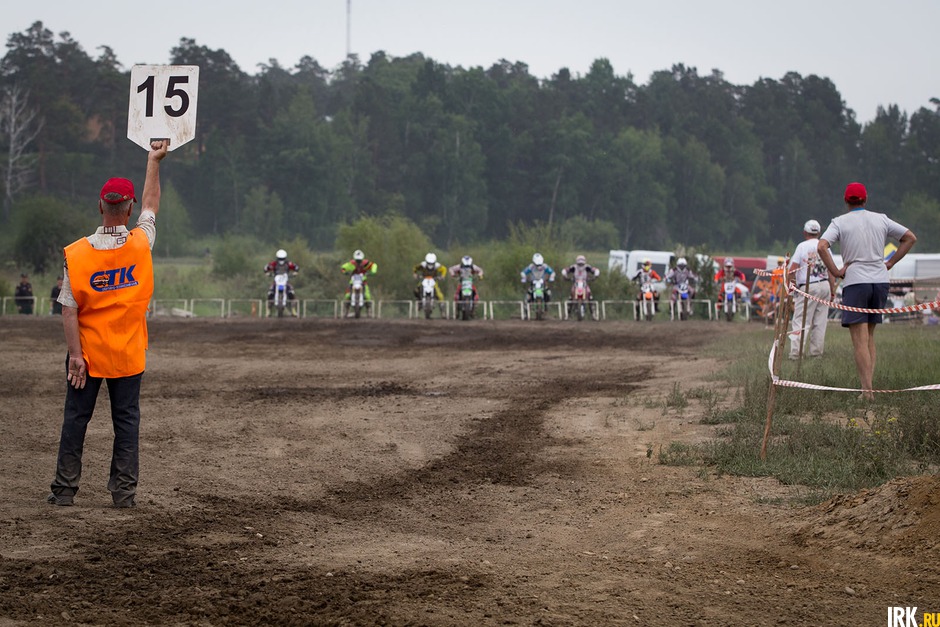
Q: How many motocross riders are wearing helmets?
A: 9